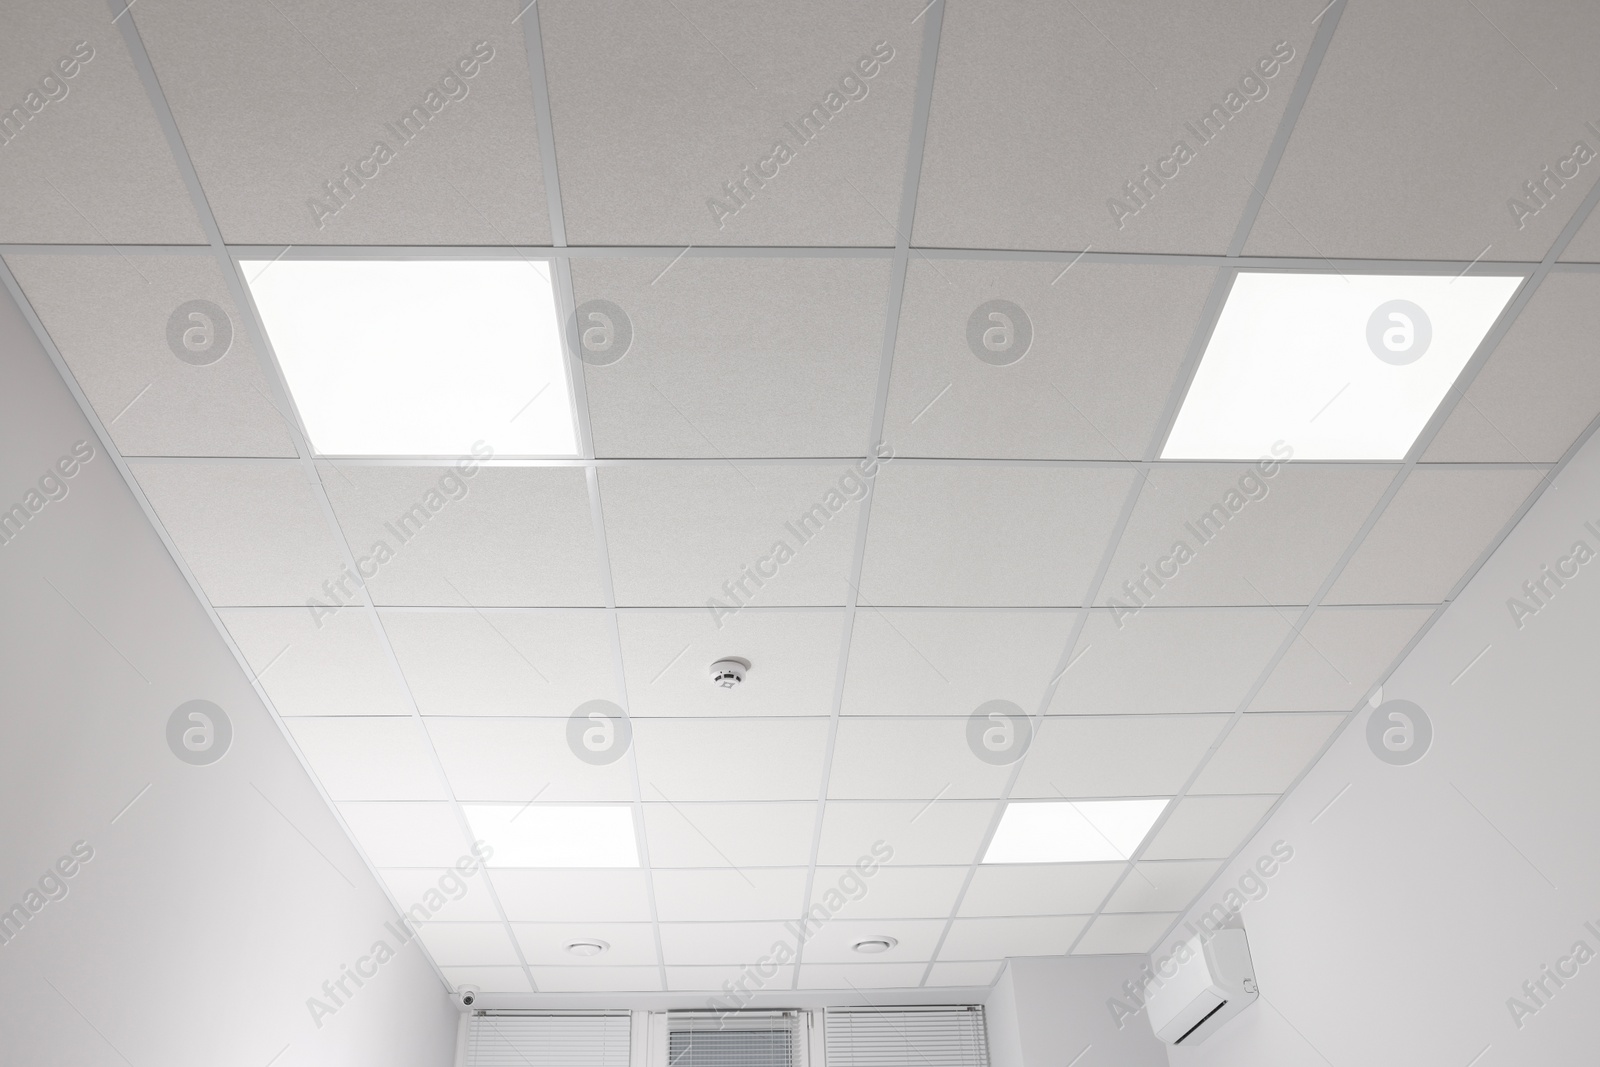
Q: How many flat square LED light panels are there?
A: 4